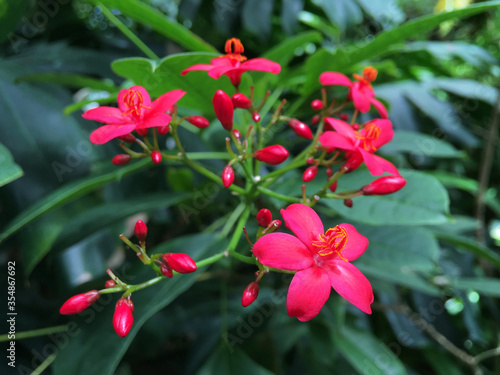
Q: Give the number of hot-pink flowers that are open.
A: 5